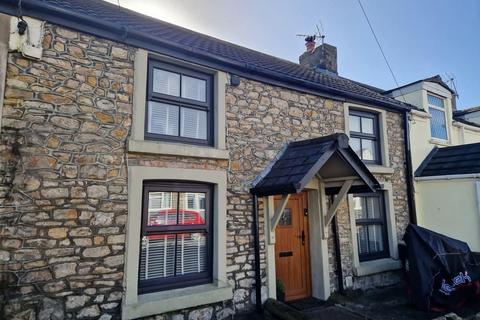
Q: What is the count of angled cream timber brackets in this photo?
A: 2